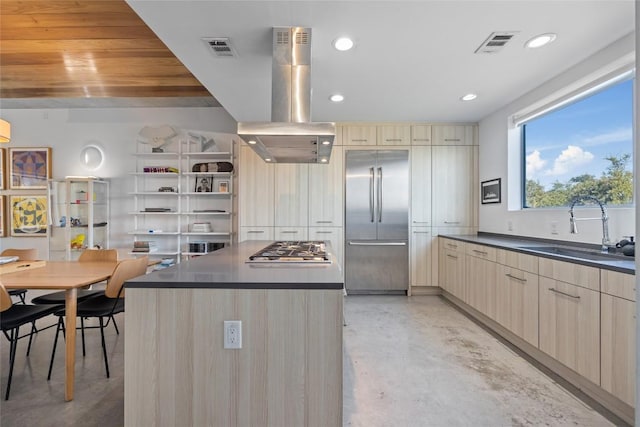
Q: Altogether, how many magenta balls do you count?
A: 0